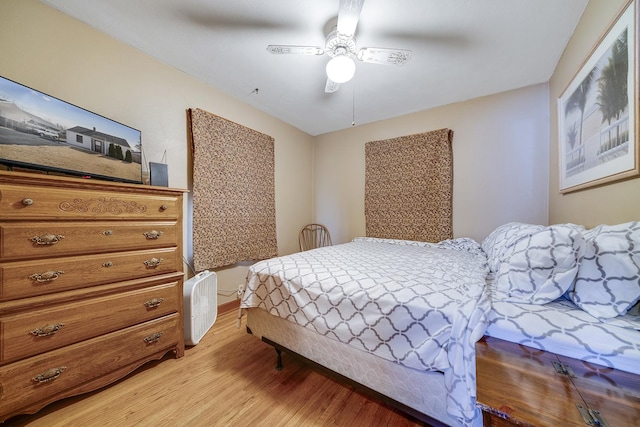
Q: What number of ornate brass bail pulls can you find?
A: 8